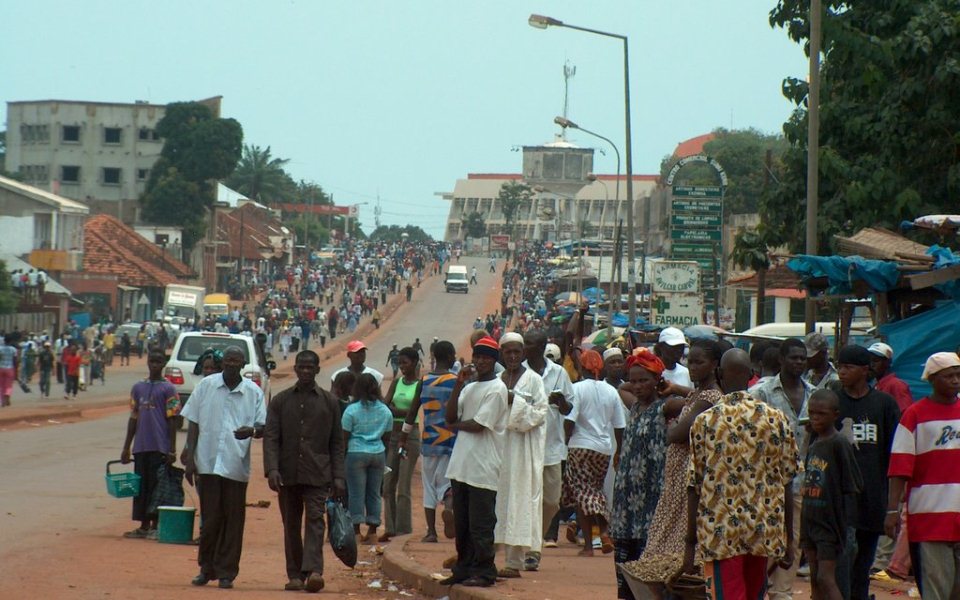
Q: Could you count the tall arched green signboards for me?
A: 1